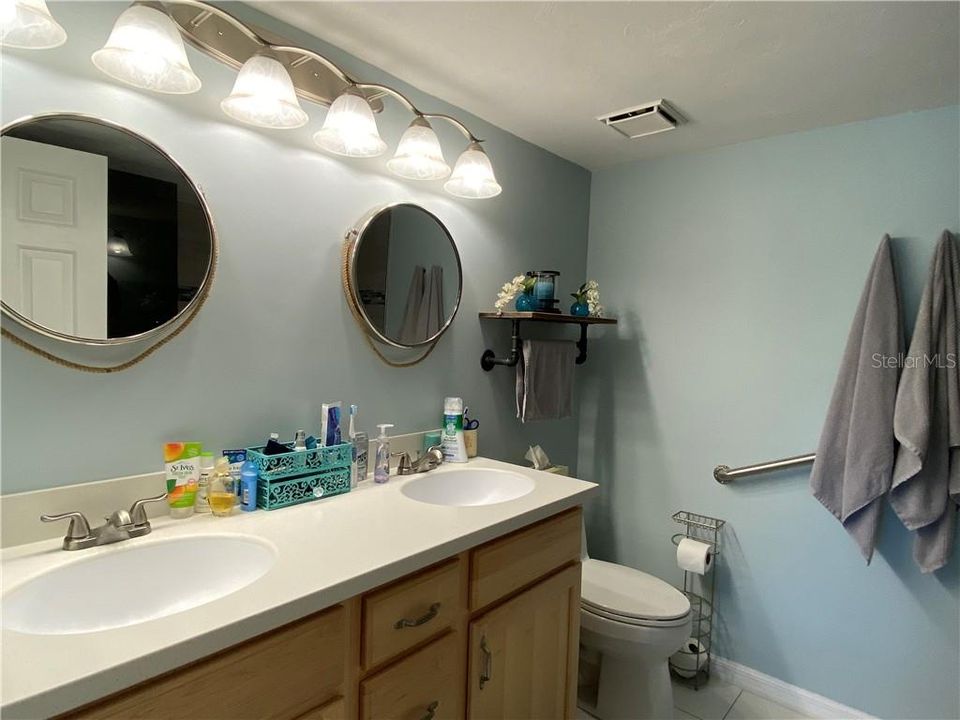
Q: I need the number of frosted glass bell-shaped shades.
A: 6